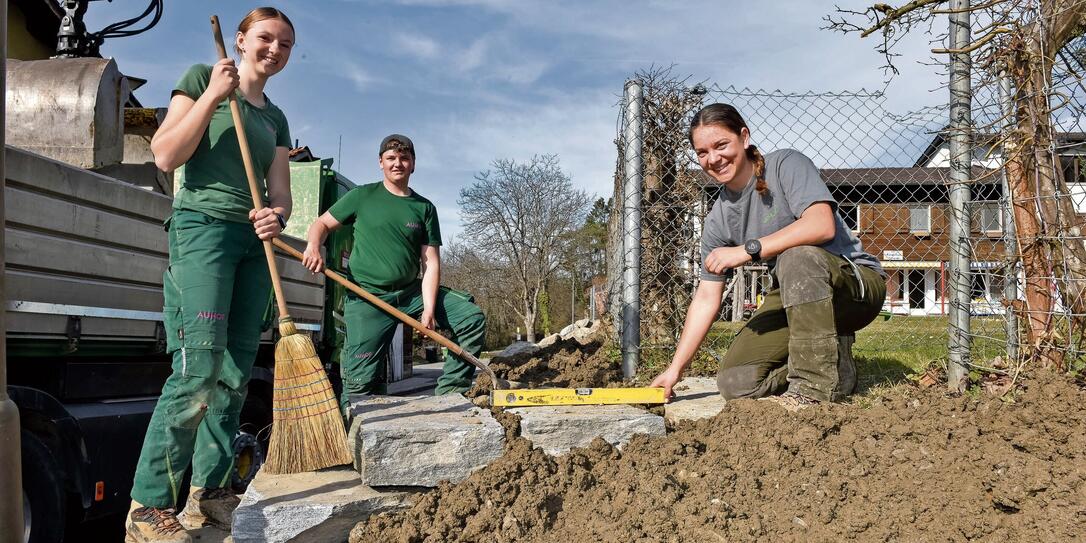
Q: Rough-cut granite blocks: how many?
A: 4